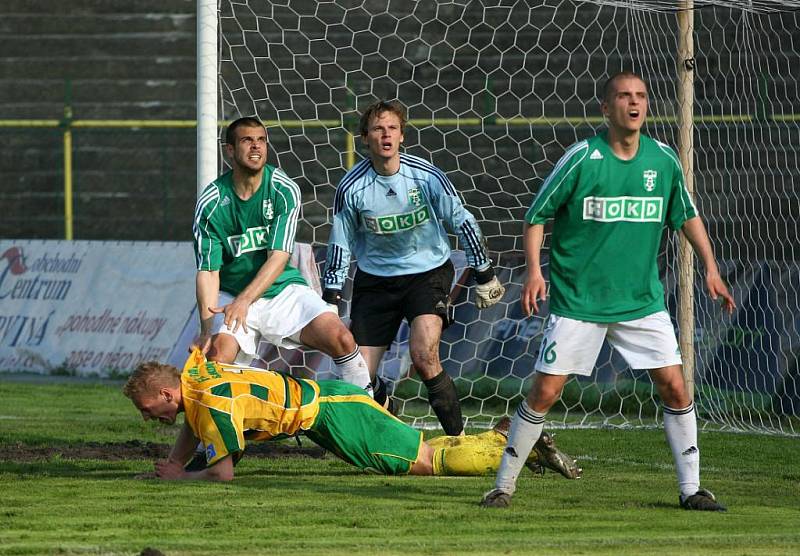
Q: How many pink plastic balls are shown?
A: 0